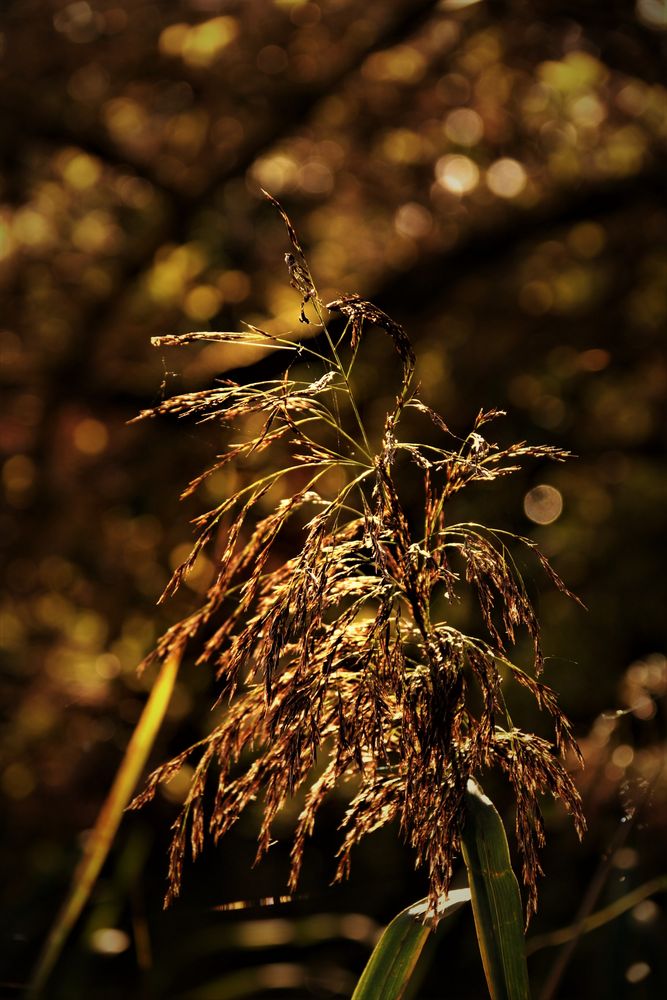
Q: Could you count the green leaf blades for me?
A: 2